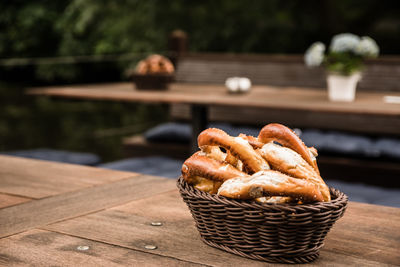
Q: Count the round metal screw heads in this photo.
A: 3